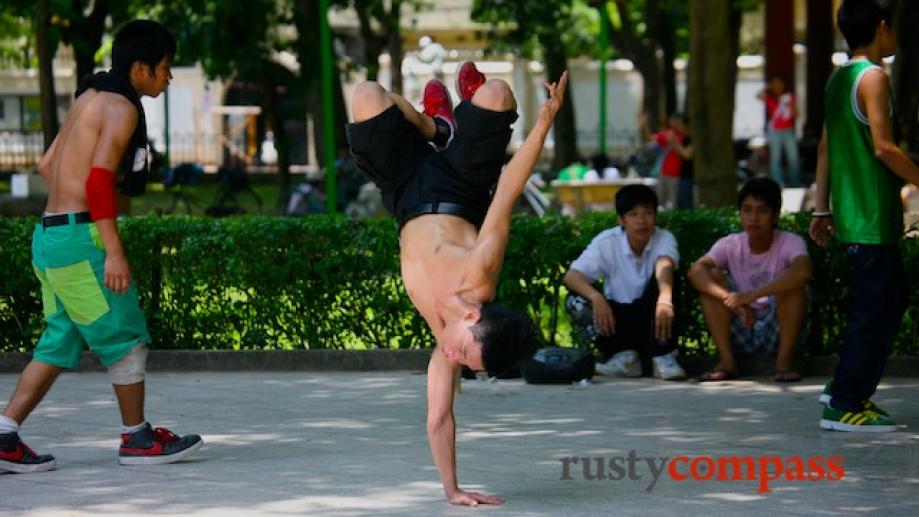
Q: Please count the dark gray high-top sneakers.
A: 2